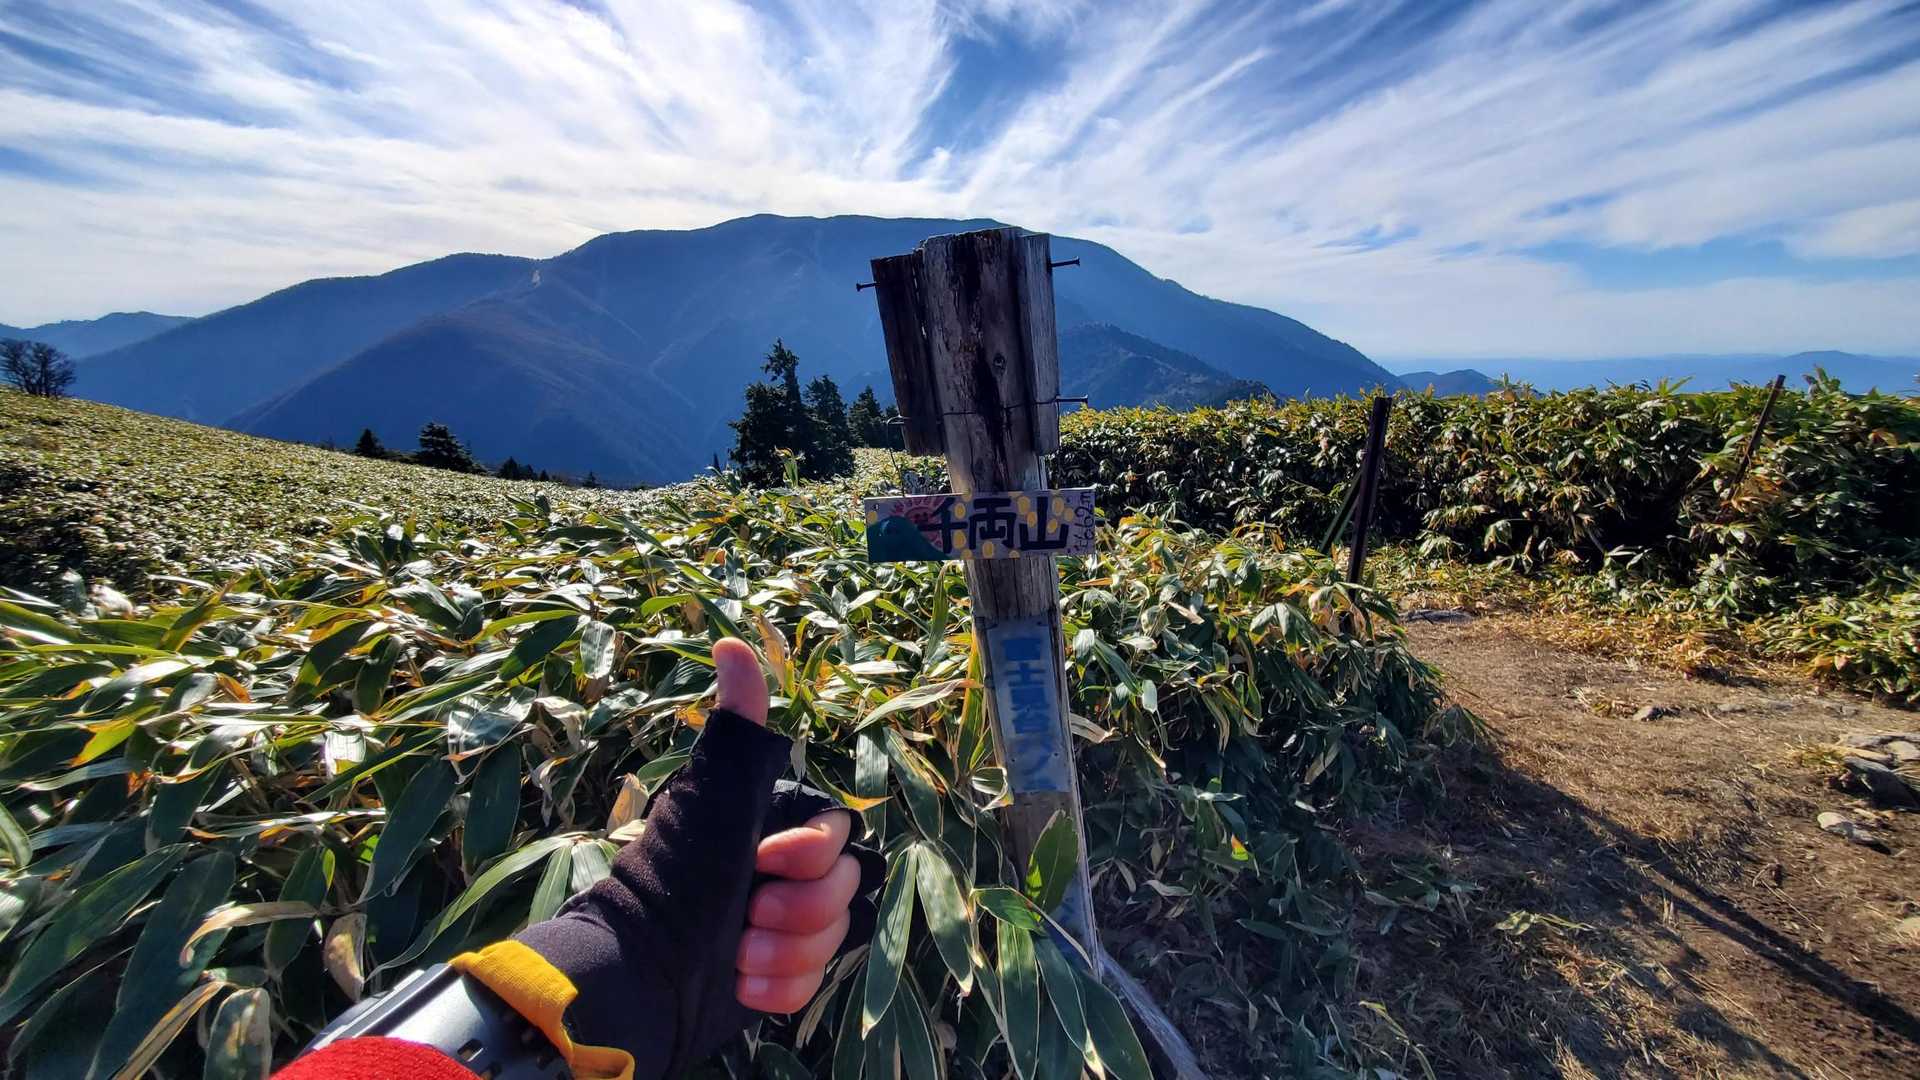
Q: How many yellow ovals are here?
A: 12